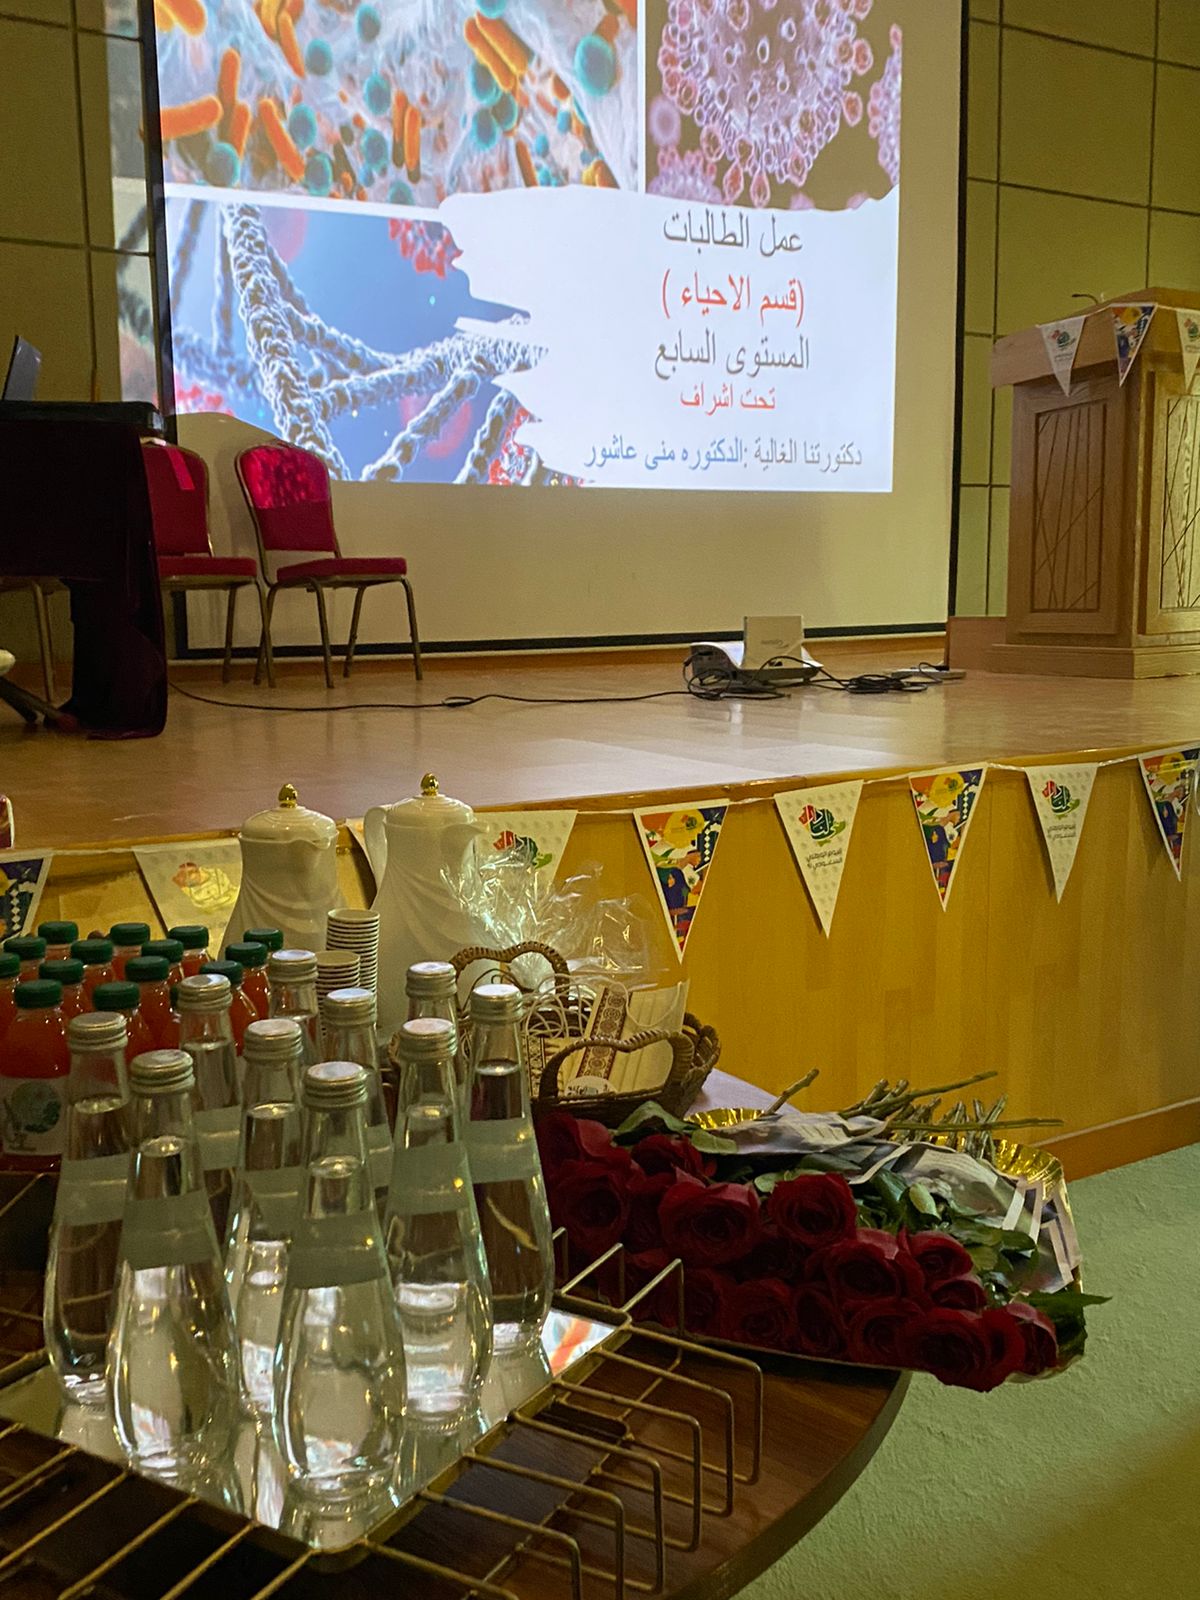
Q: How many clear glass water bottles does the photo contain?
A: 10